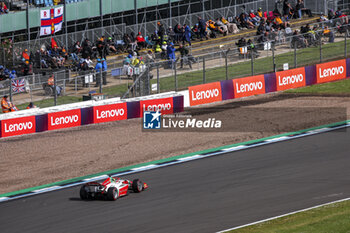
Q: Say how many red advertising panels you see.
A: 8